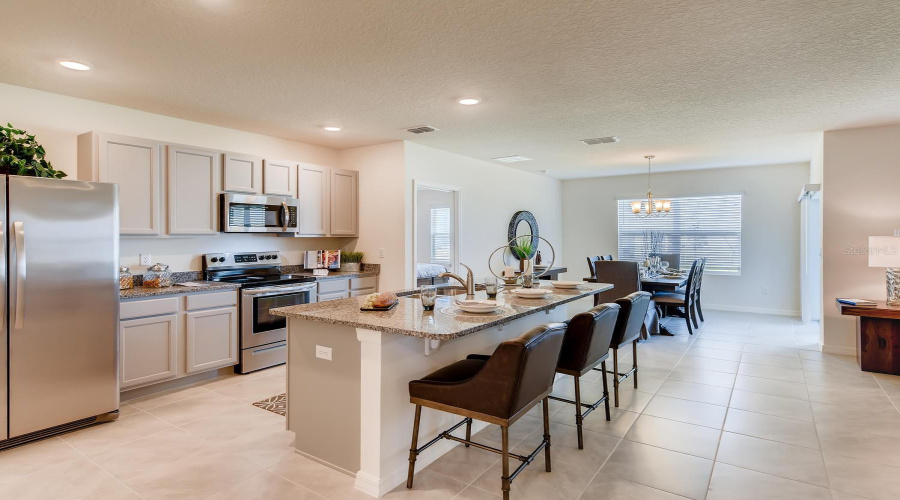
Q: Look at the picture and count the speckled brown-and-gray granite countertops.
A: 3